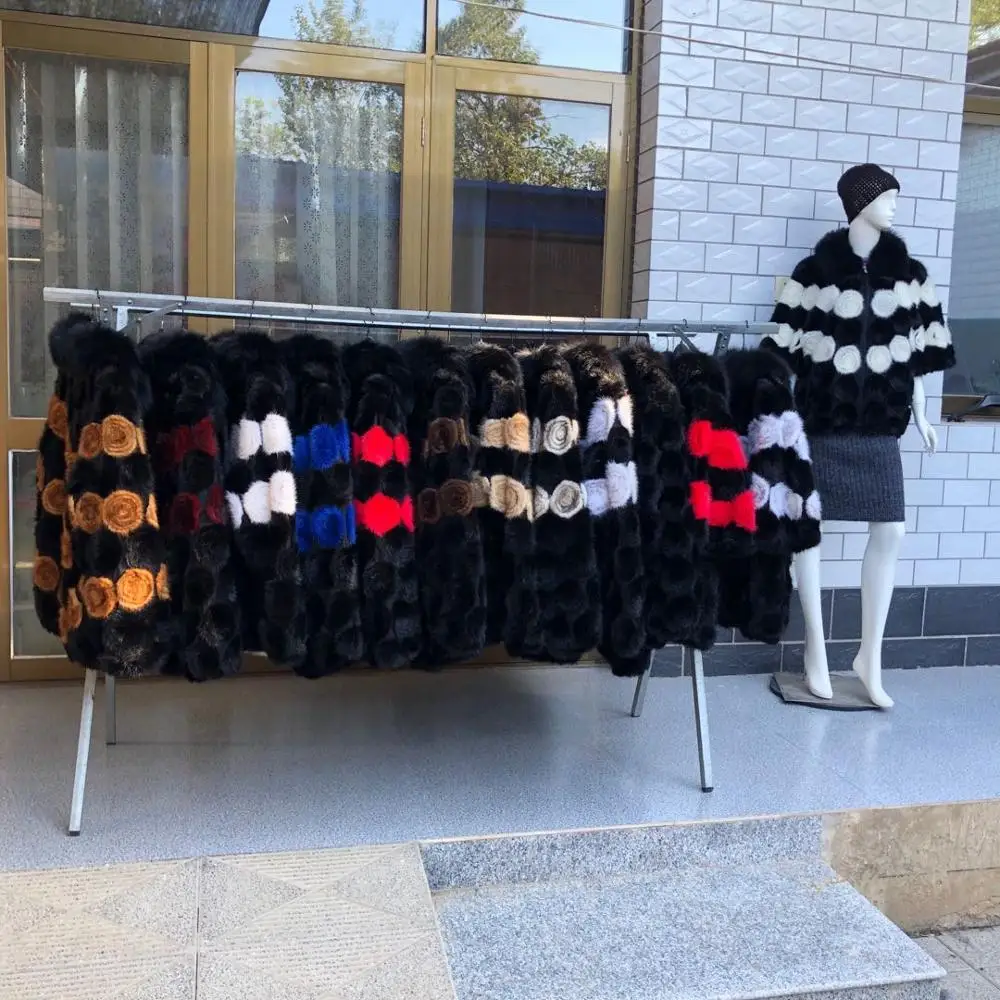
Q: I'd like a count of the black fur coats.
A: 13